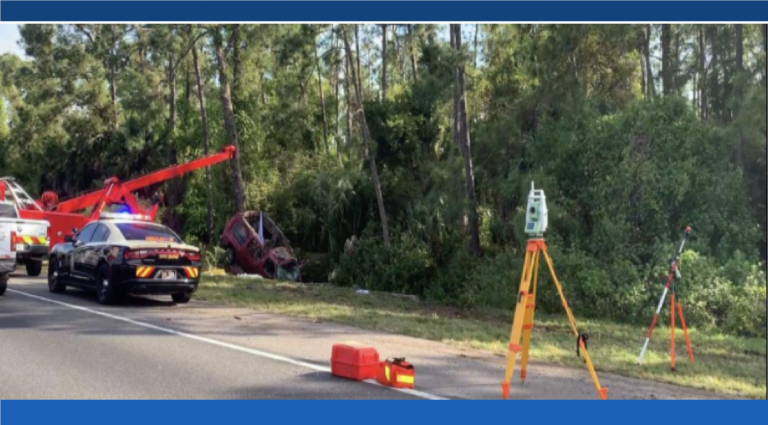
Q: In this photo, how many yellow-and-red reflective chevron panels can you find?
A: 3